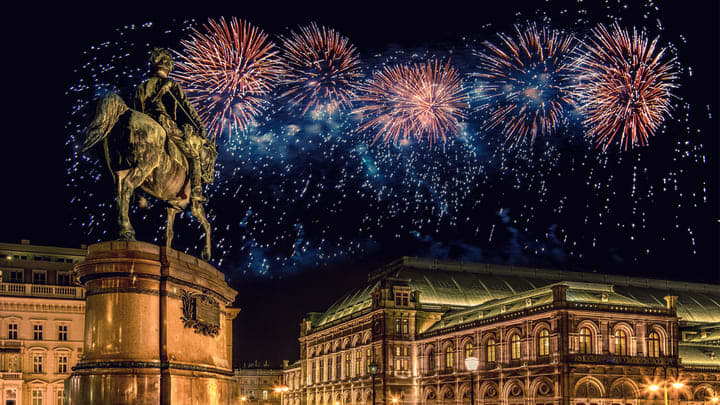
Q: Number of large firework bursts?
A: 5